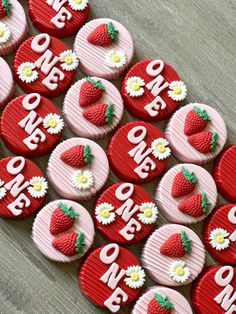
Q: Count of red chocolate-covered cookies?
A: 11